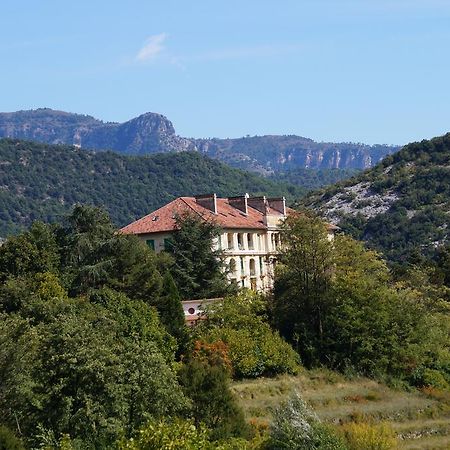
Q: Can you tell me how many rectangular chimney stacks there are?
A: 4